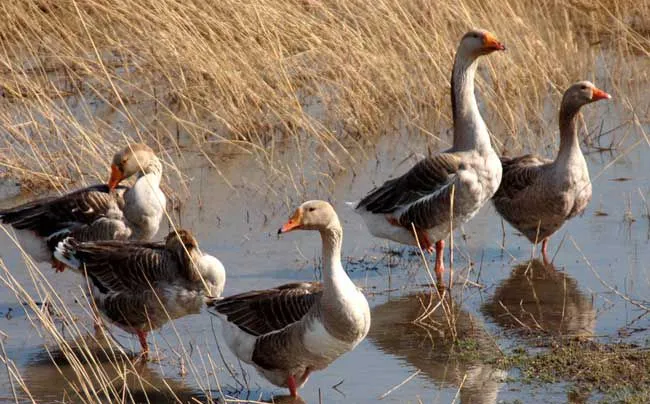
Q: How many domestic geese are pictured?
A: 5